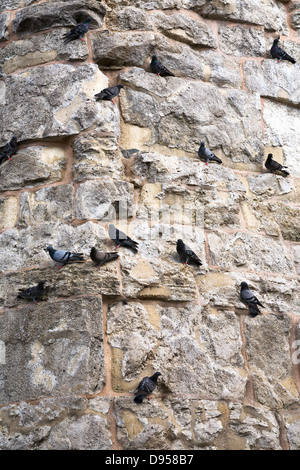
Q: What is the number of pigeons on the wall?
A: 14